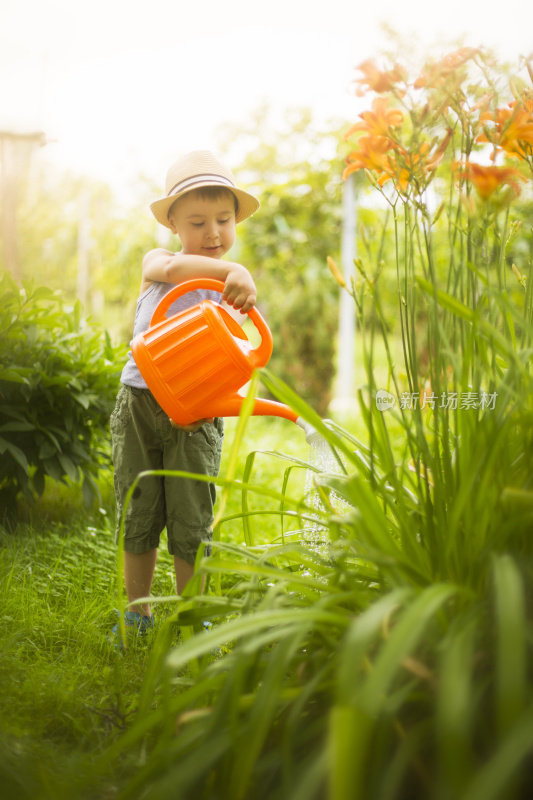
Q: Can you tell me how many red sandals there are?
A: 0